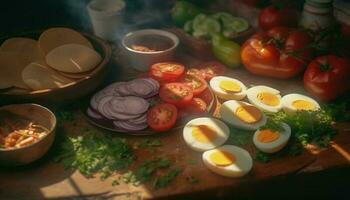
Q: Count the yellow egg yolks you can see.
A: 7